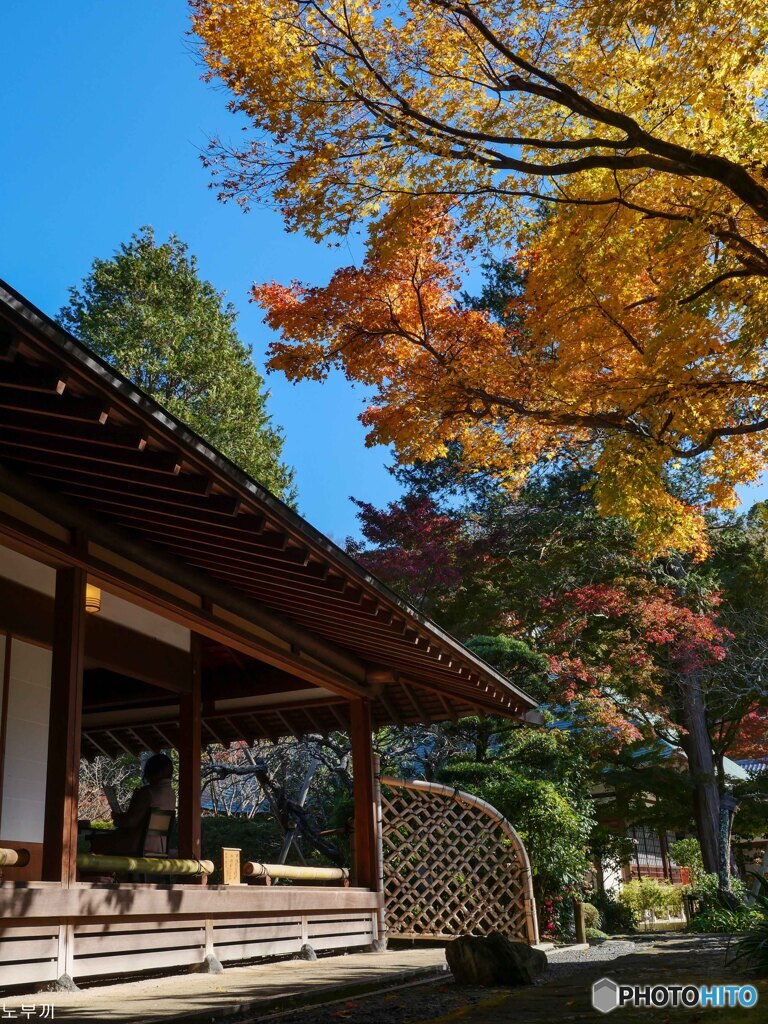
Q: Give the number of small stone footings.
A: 4